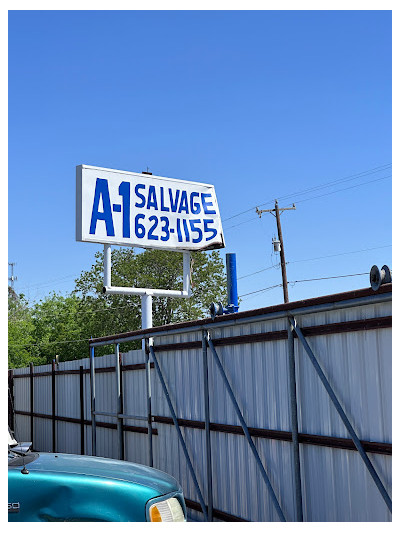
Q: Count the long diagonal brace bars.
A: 3